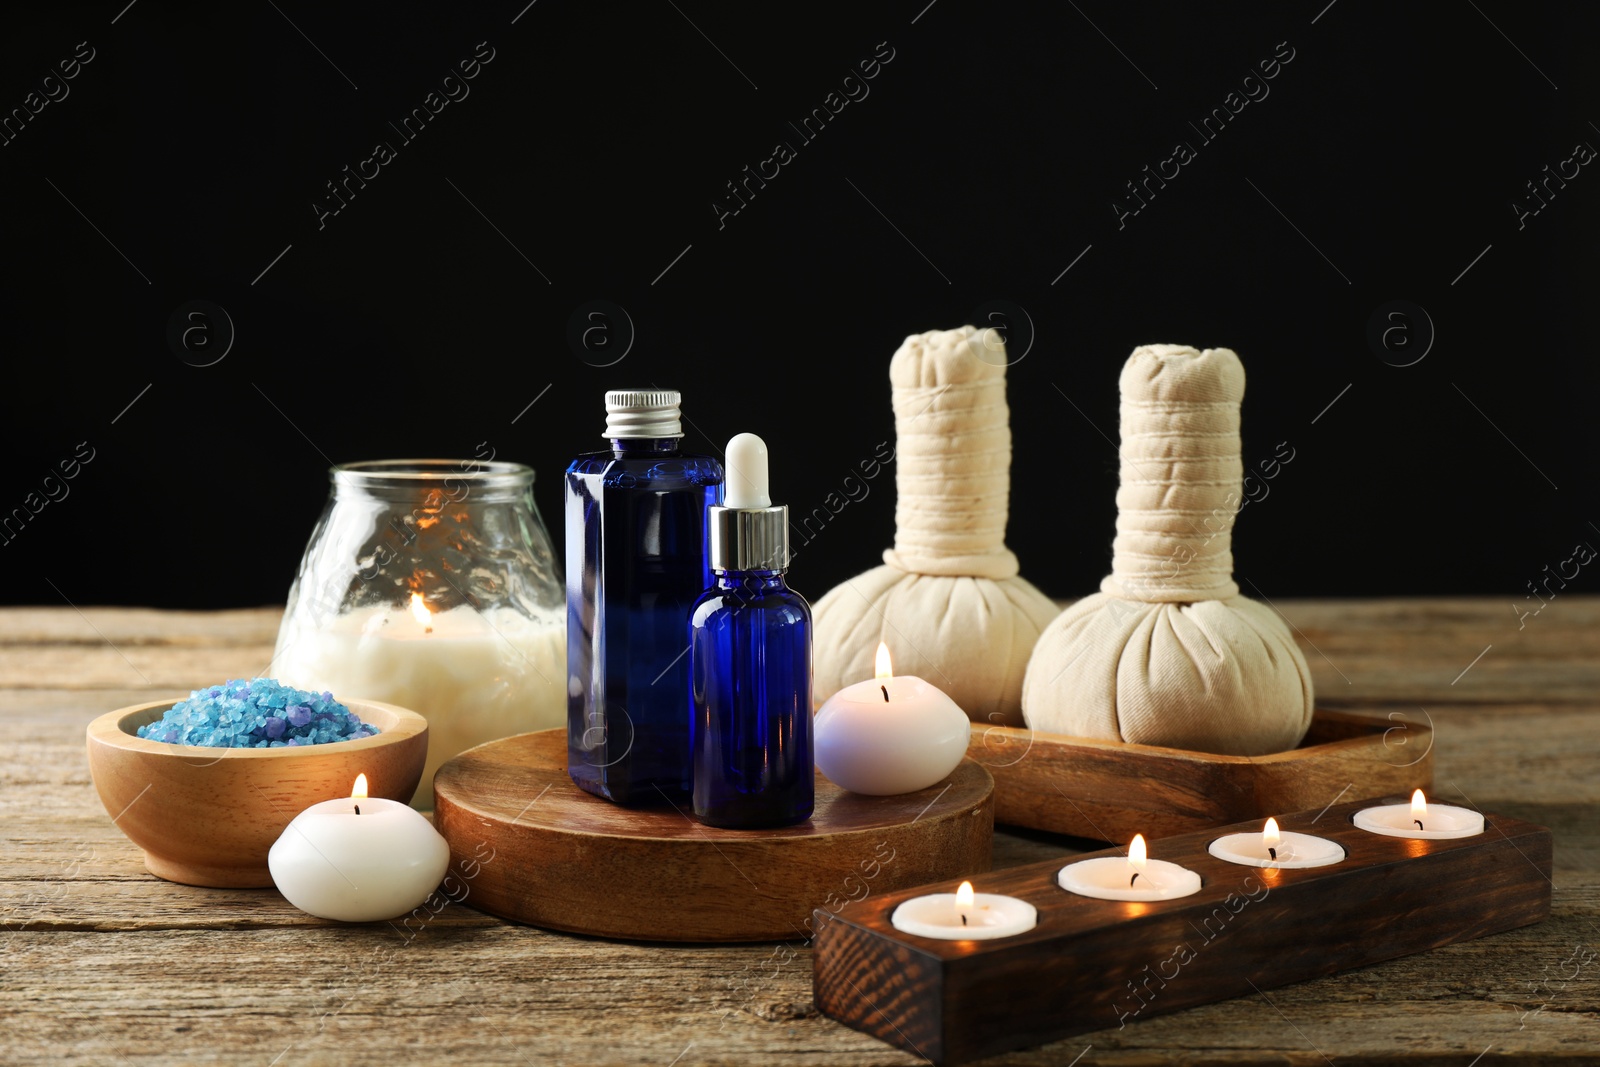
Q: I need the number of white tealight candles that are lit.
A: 4